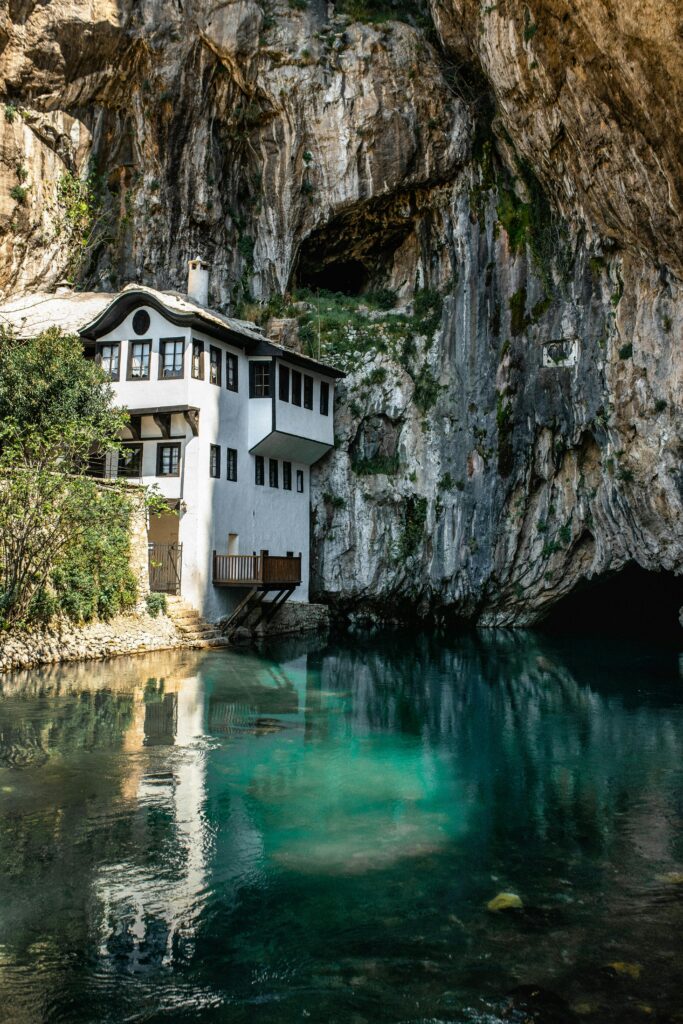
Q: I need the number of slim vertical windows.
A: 13